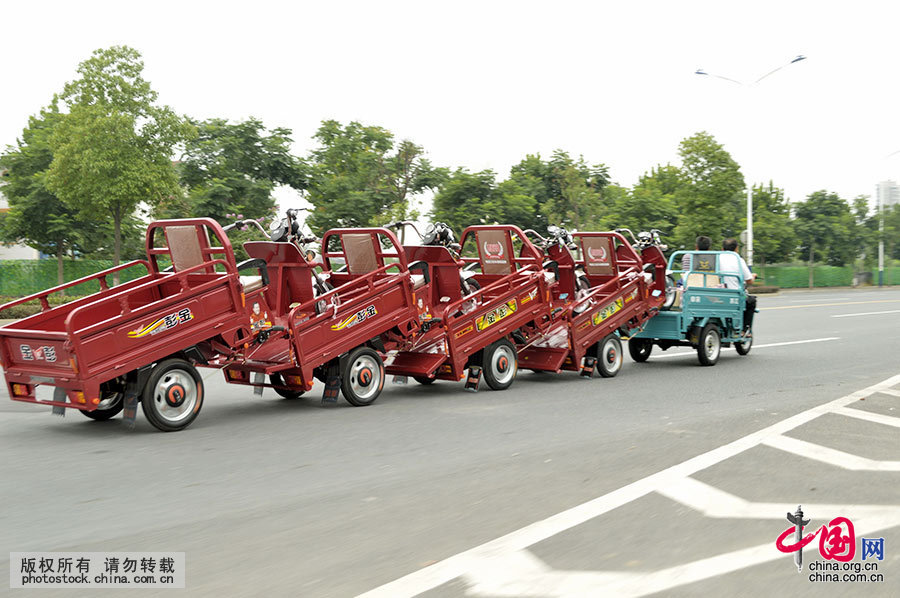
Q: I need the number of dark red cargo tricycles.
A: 4